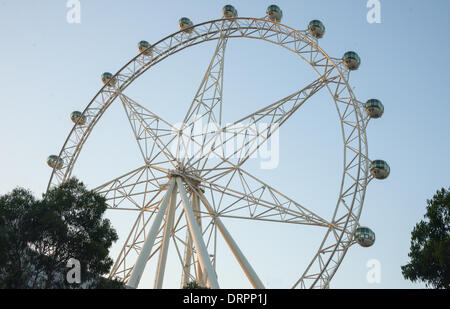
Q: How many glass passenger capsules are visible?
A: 12